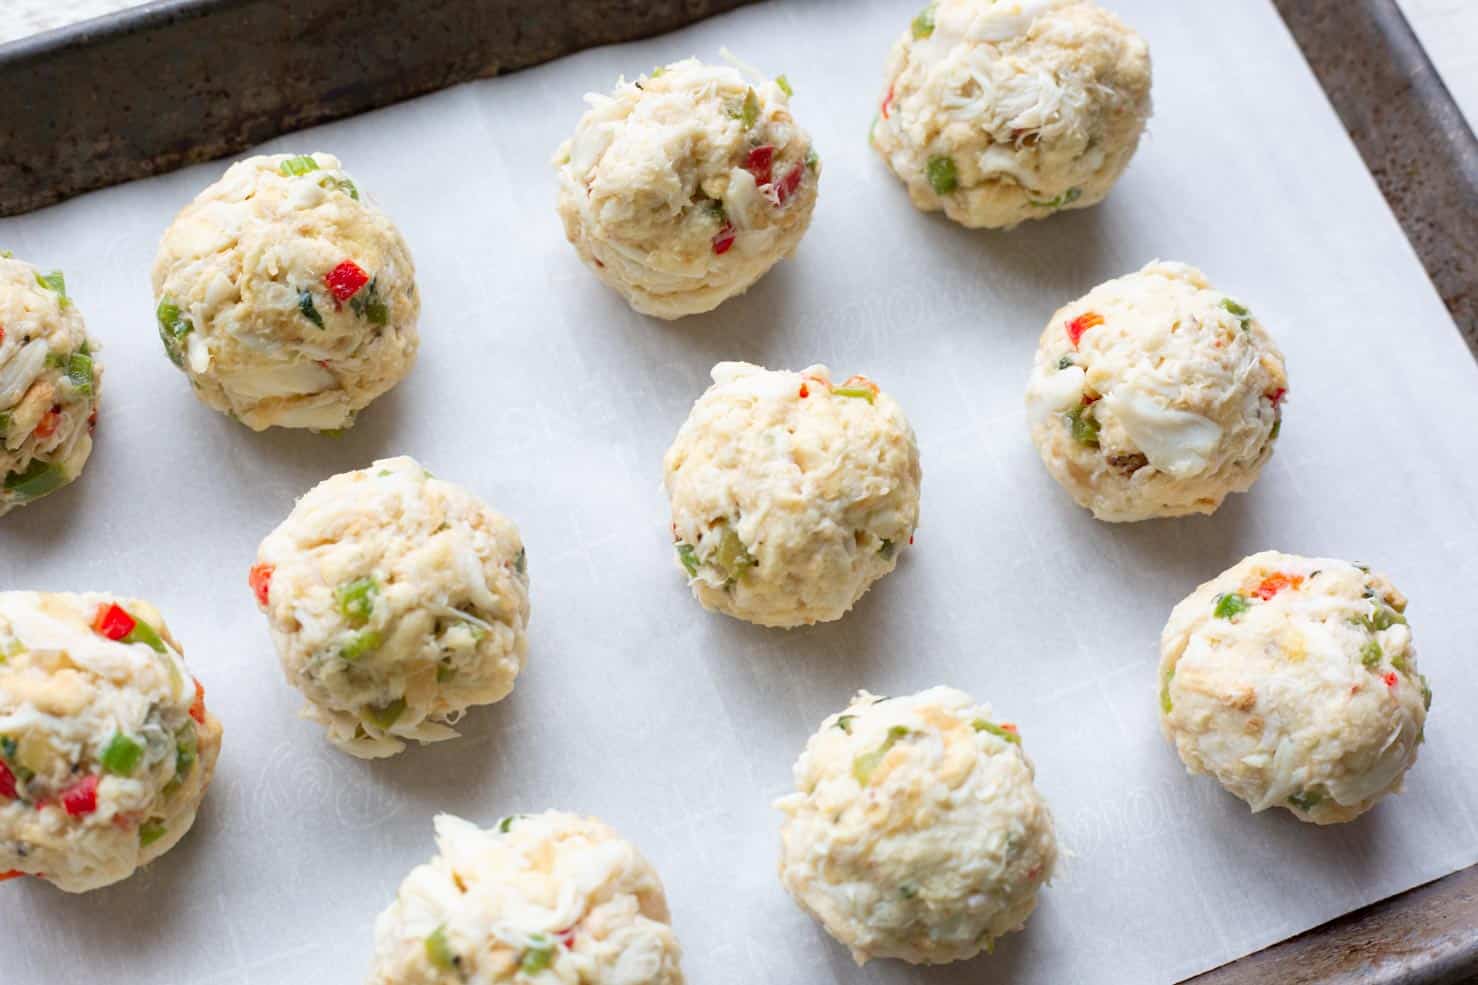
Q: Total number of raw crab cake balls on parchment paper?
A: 11